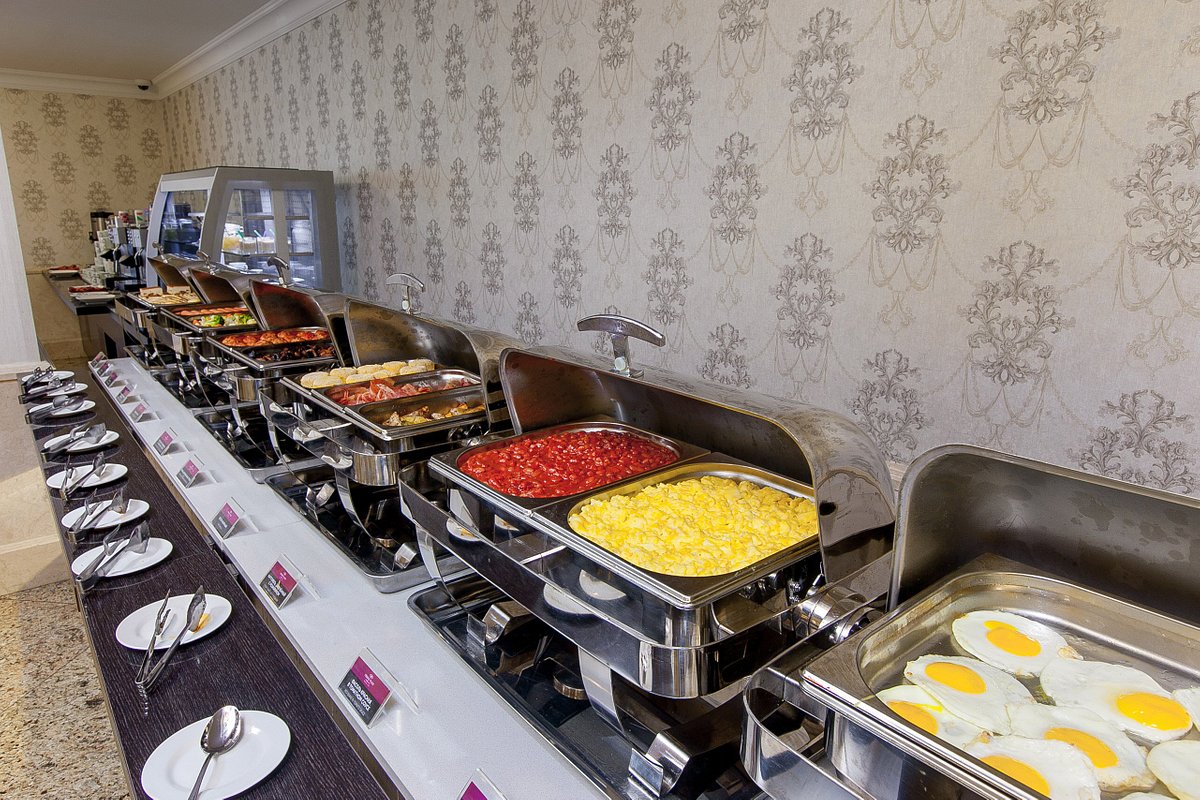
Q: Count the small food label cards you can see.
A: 11